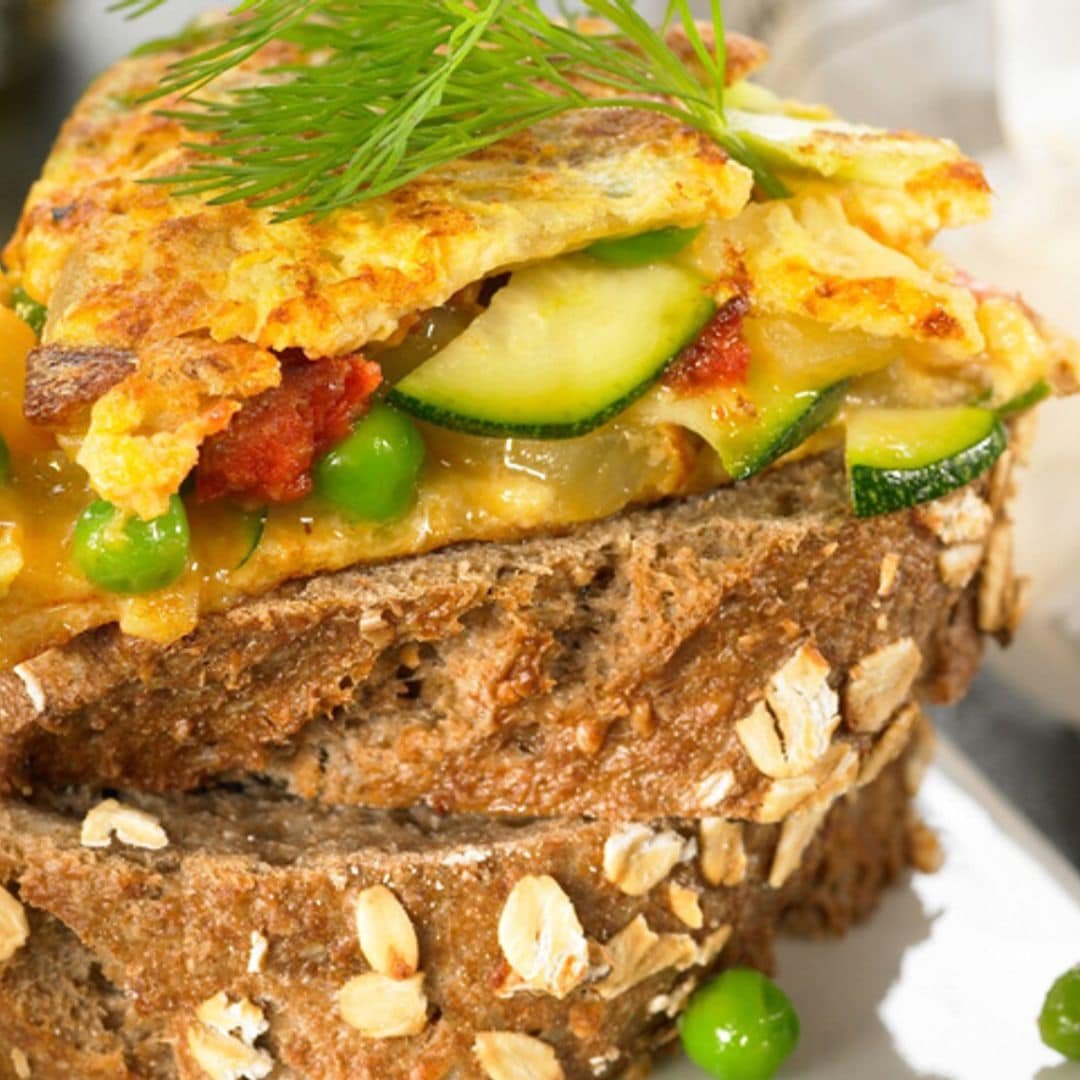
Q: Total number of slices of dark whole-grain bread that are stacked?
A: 2